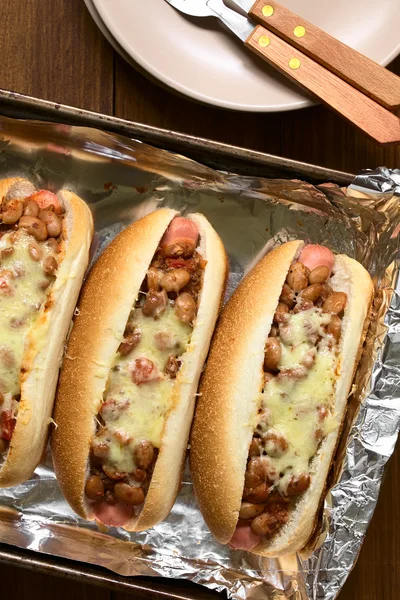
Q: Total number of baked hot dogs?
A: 3